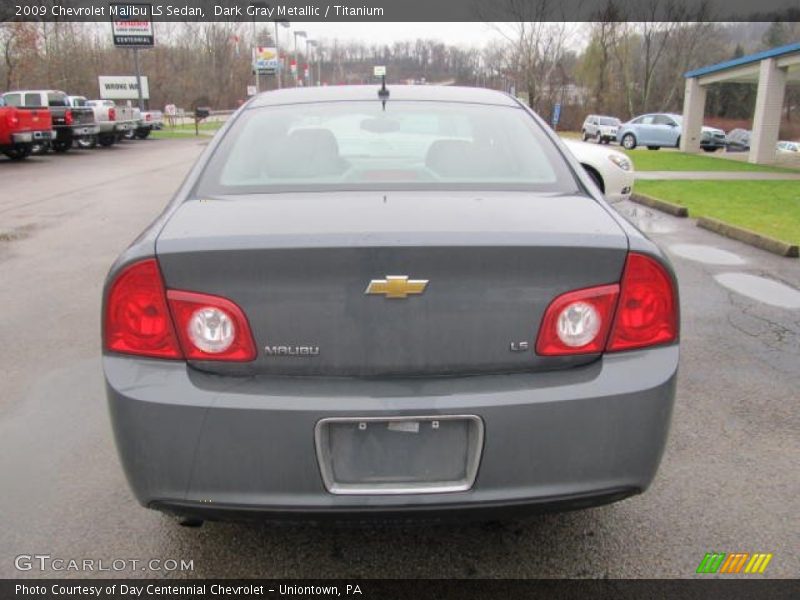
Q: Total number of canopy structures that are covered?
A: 1